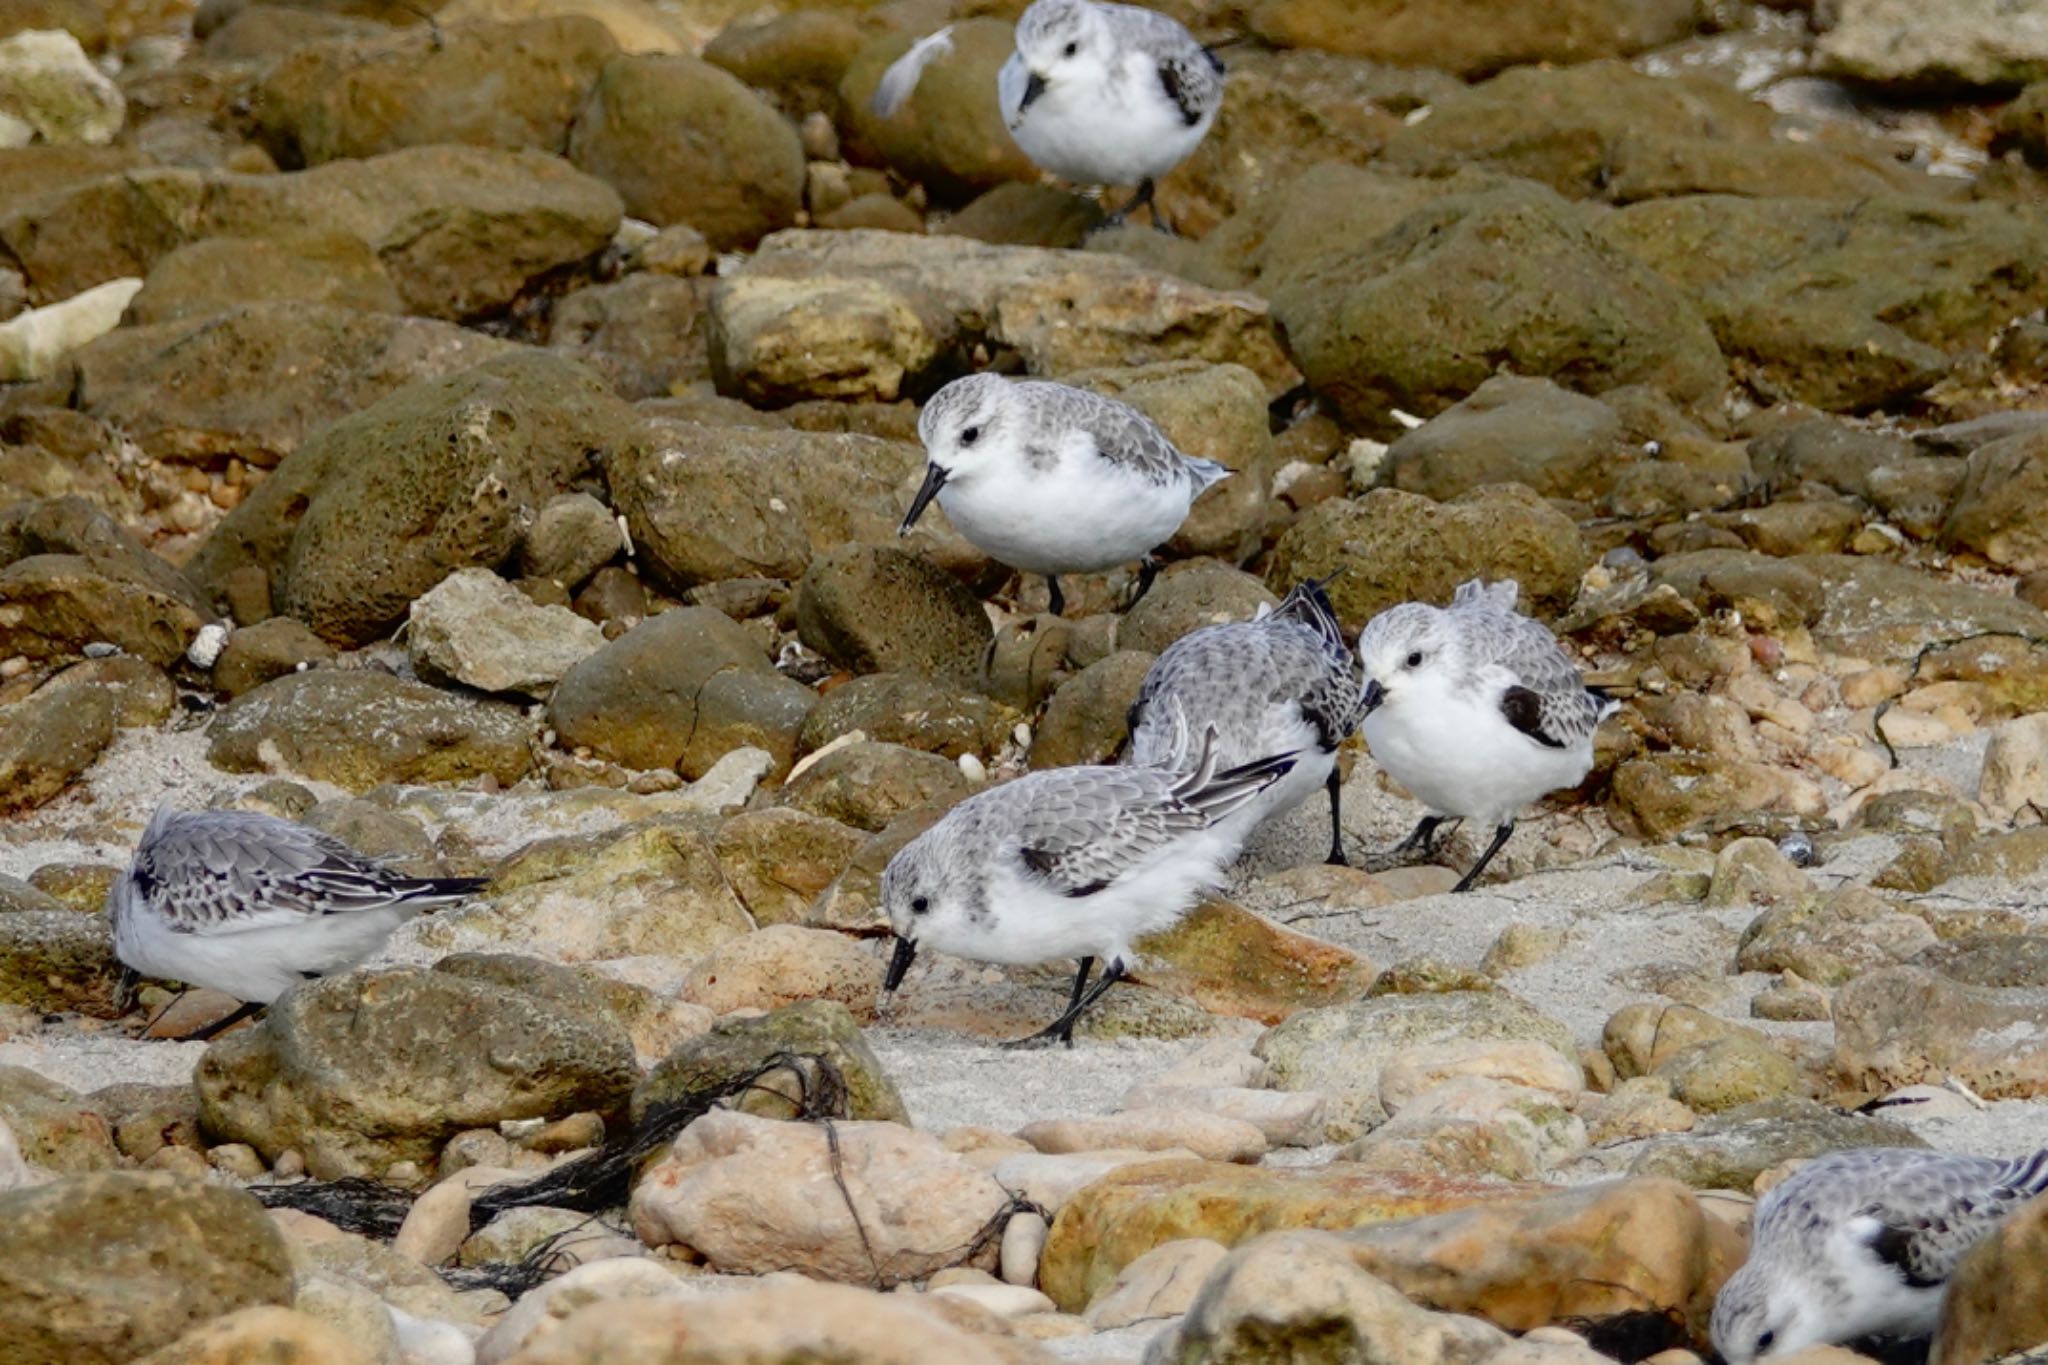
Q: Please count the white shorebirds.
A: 7